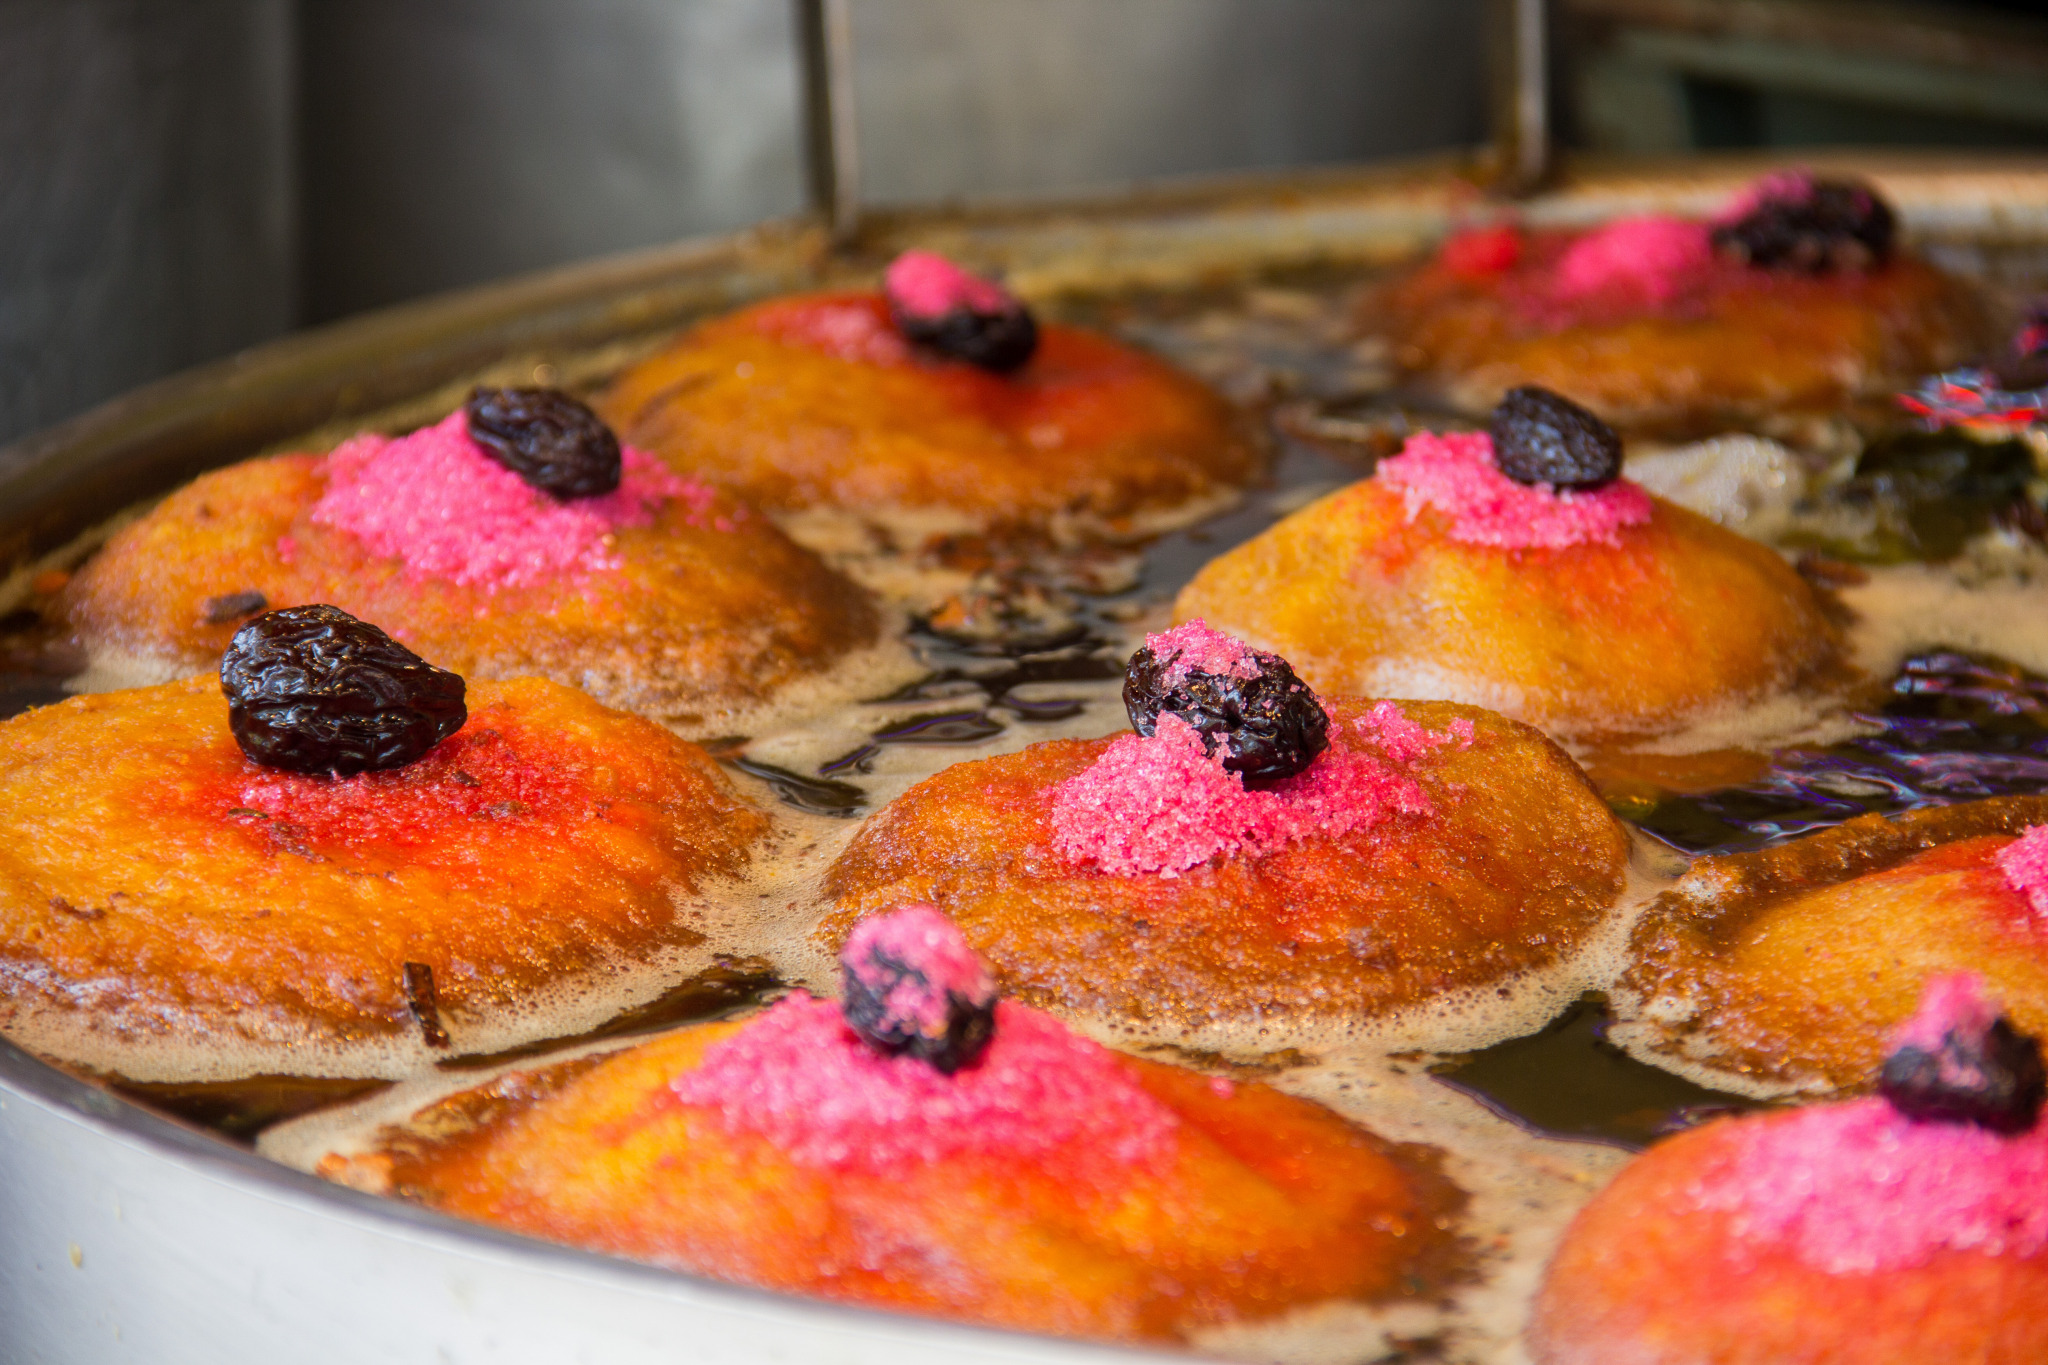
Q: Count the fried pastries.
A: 9